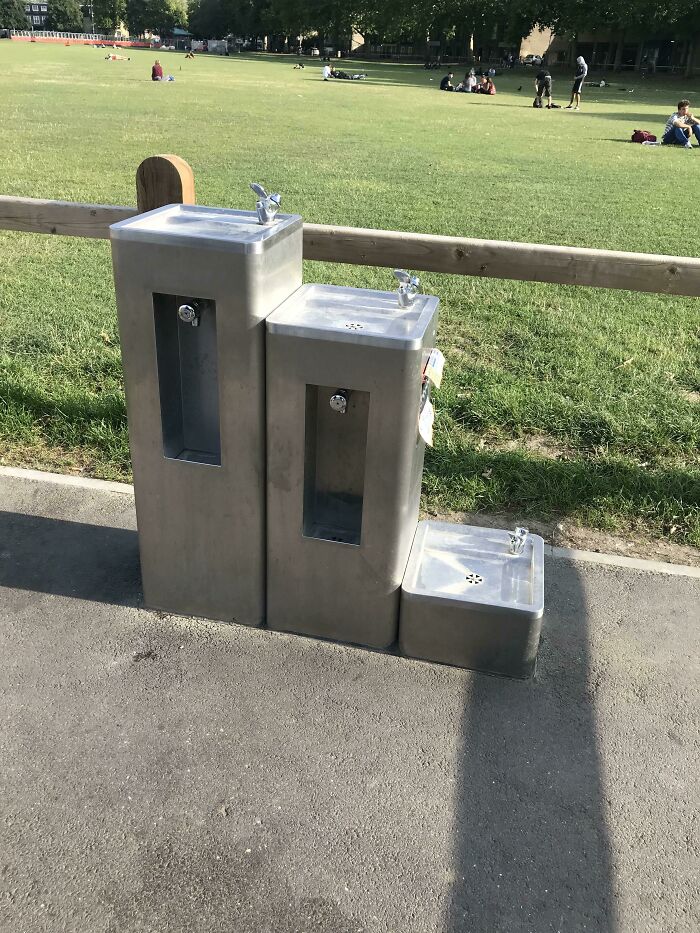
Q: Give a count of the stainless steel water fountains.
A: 3